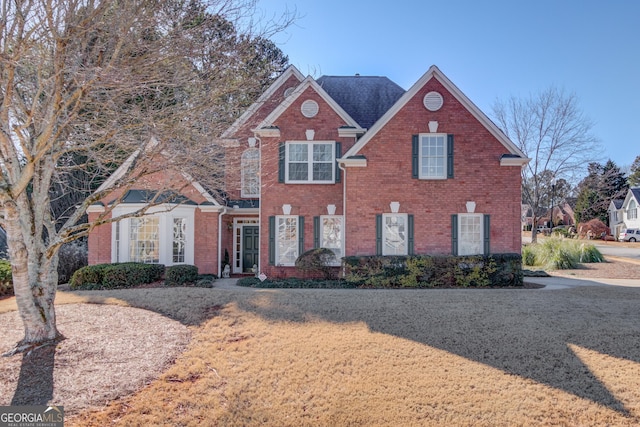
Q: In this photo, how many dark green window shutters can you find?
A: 11